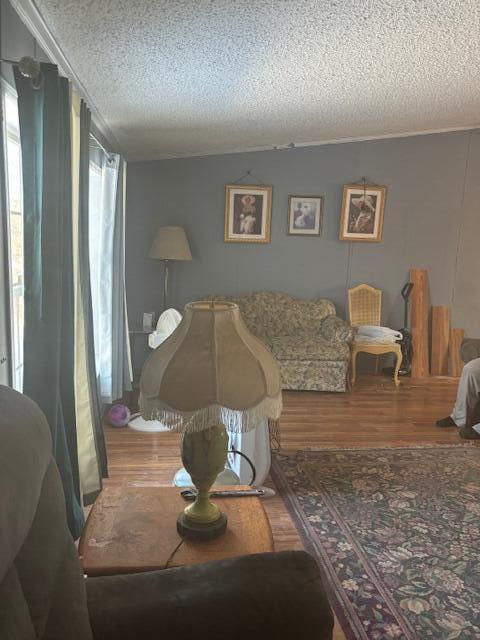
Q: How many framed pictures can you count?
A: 3